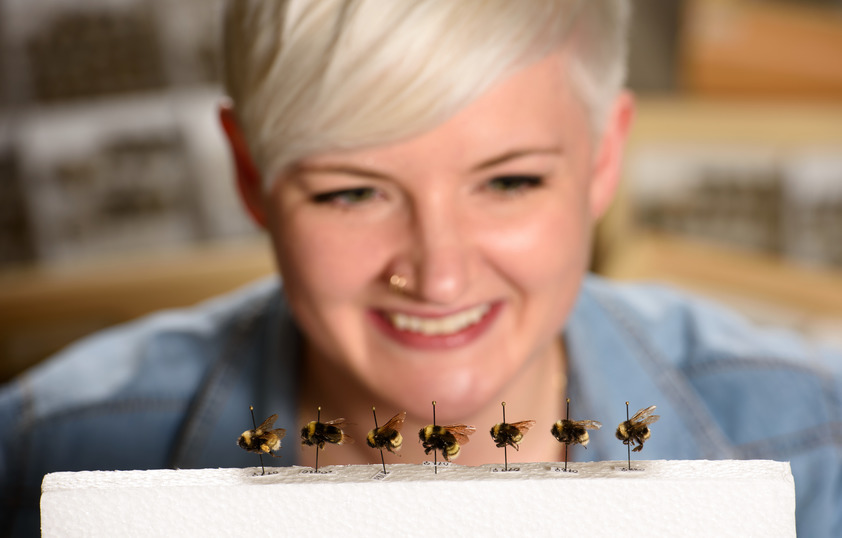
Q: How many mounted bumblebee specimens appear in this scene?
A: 7